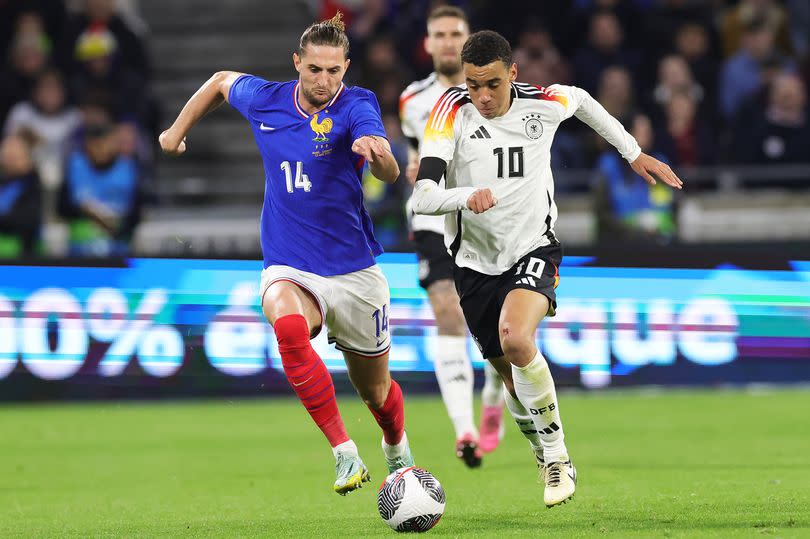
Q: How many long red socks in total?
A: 2